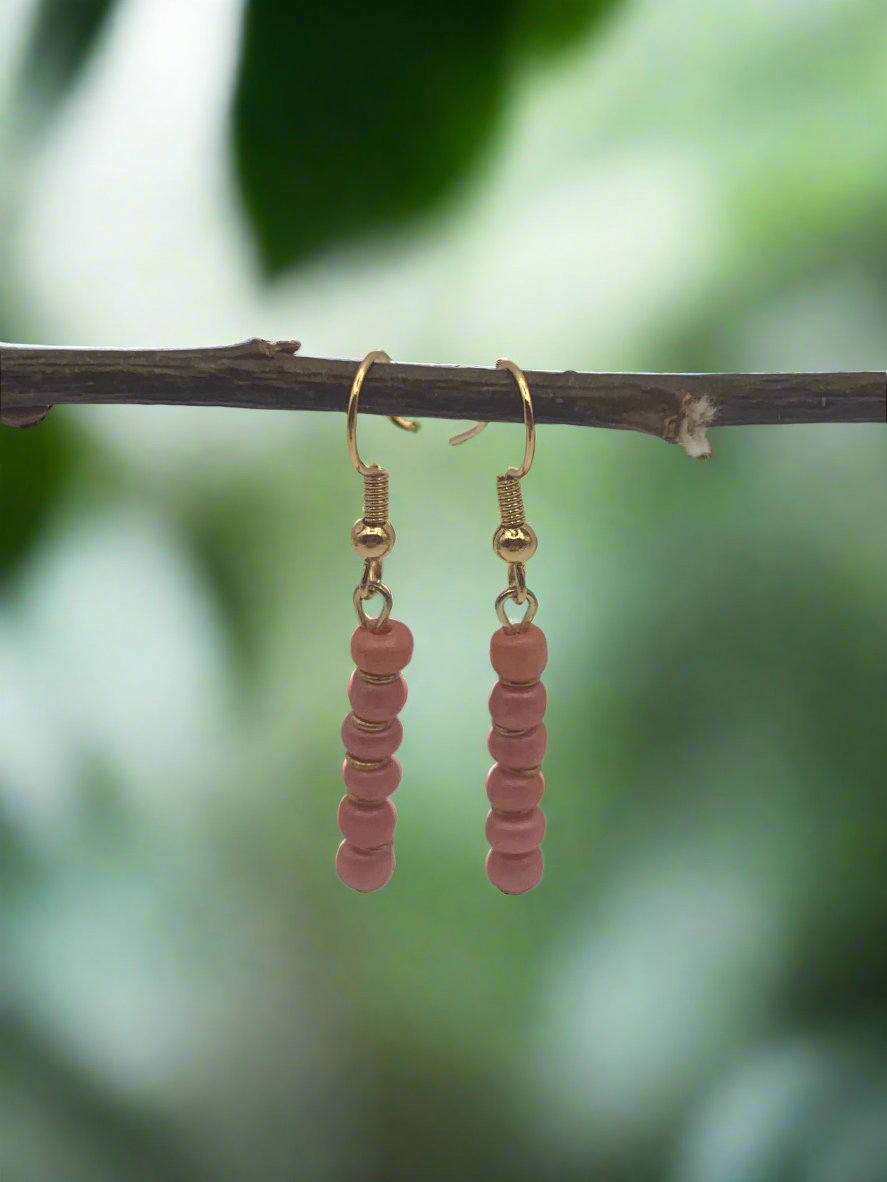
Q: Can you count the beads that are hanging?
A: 12